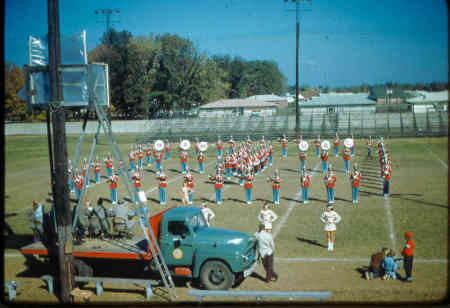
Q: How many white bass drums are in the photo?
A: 6